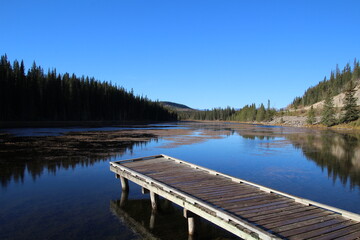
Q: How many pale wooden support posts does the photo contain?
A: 3